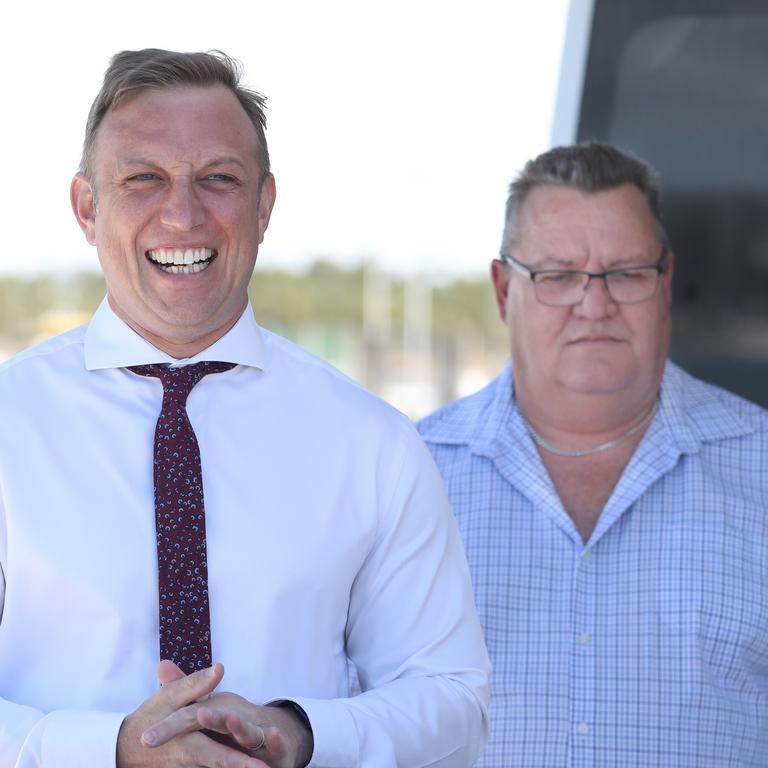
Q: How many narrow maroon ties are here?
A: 1